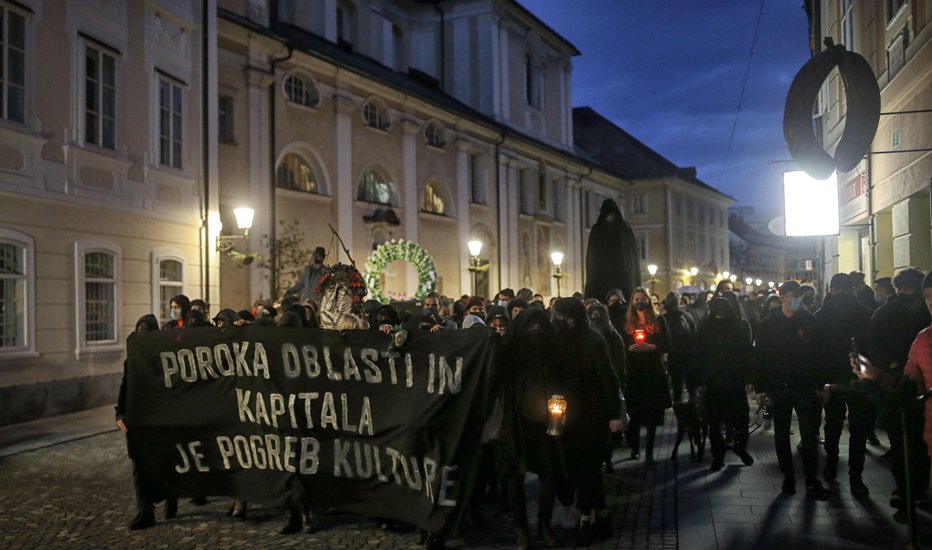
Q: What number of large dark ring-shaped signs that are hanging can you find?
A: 1